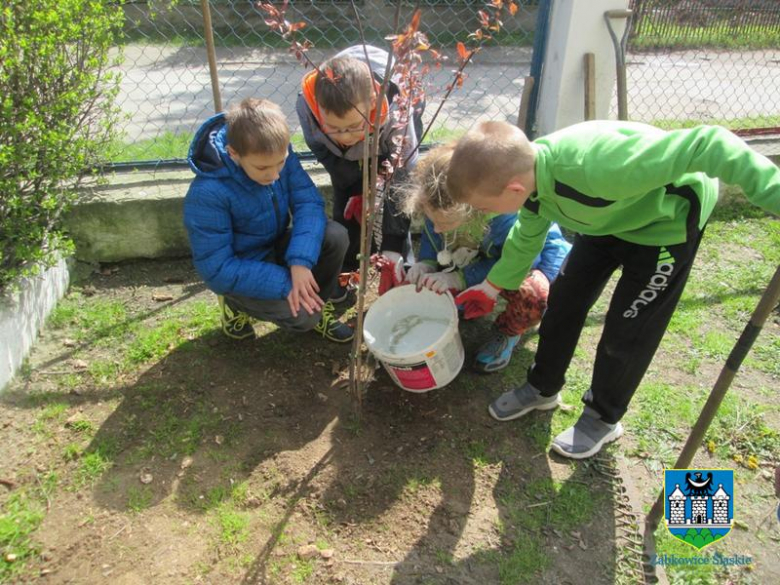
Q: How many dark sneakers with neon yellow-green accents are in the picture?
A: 2